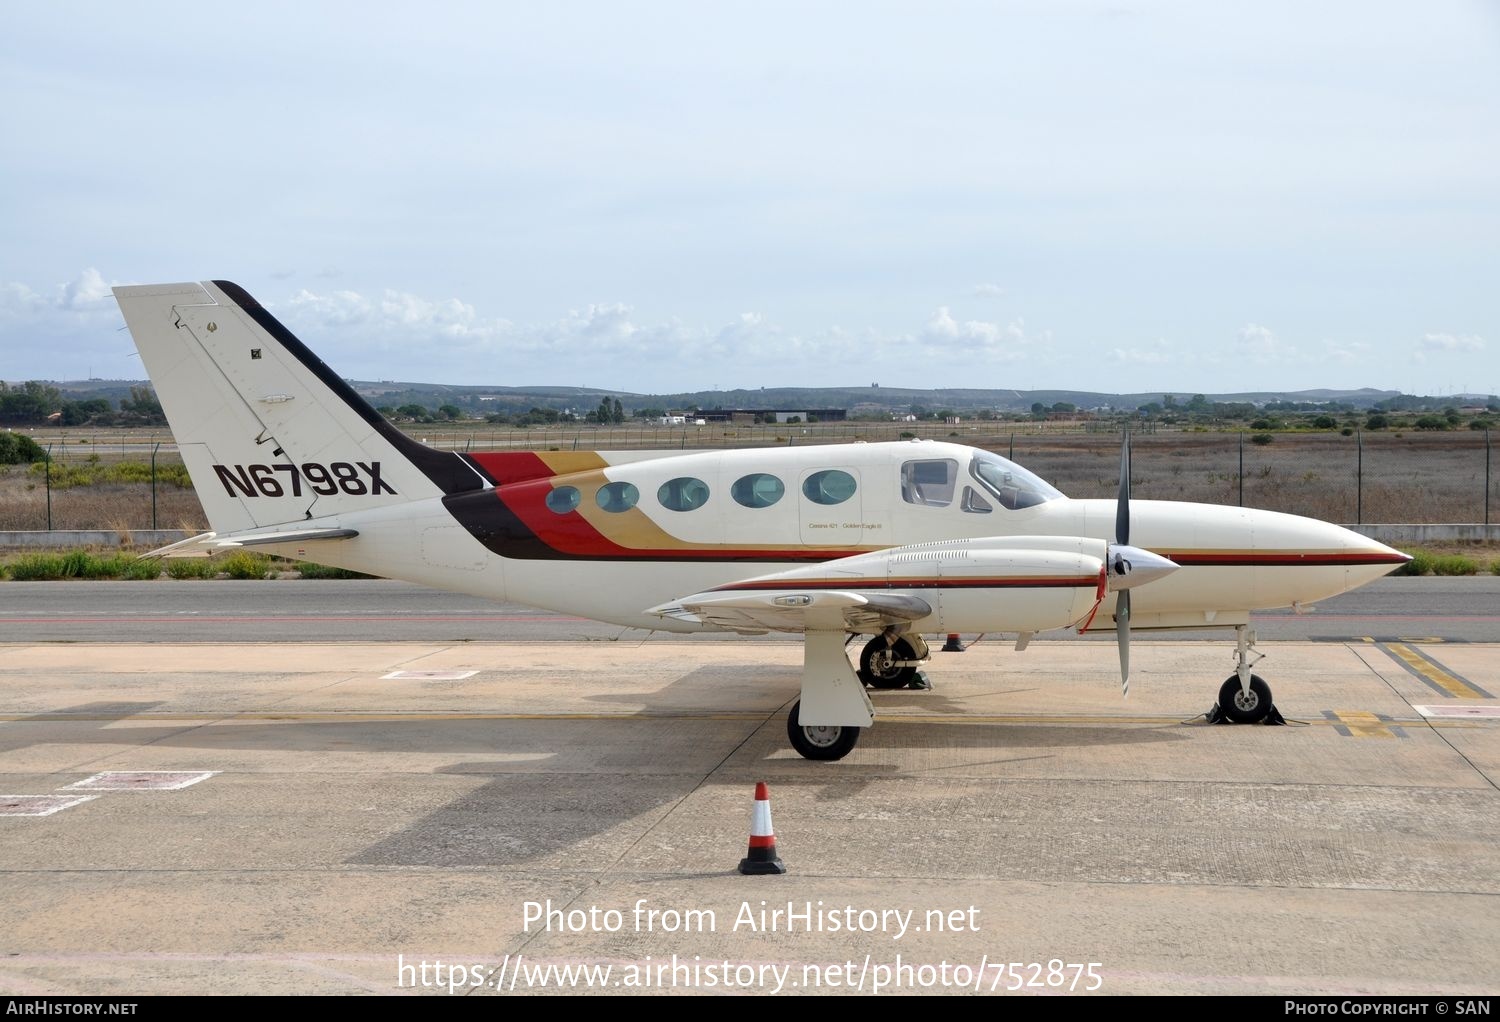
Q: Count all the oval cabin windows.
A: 5